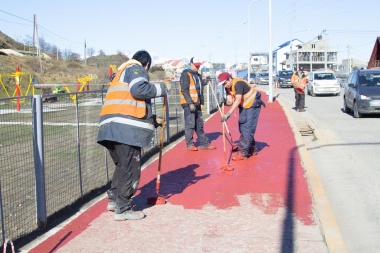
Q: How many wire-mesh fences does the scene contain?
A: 1